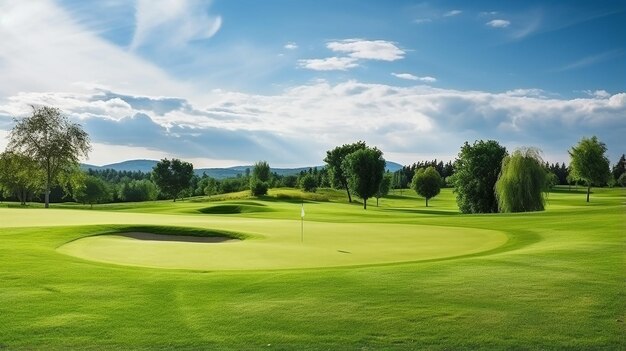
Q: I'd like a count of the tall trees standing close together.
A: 2